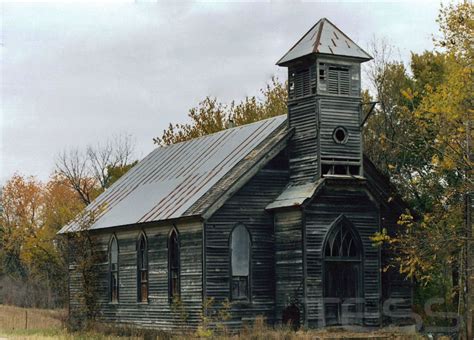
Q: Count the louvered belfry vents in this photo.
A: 2